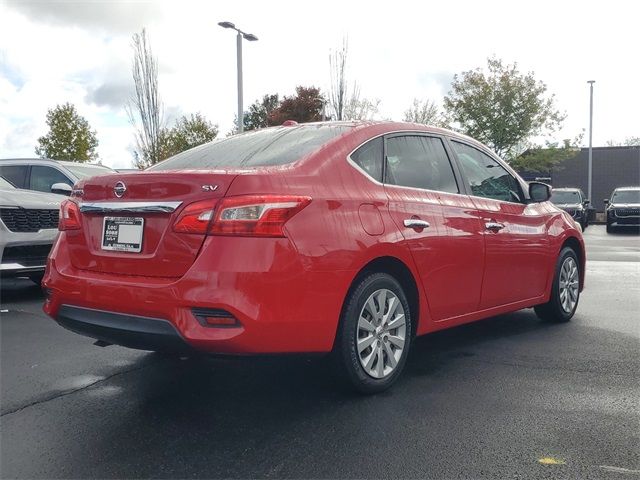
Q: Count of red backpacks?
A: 0